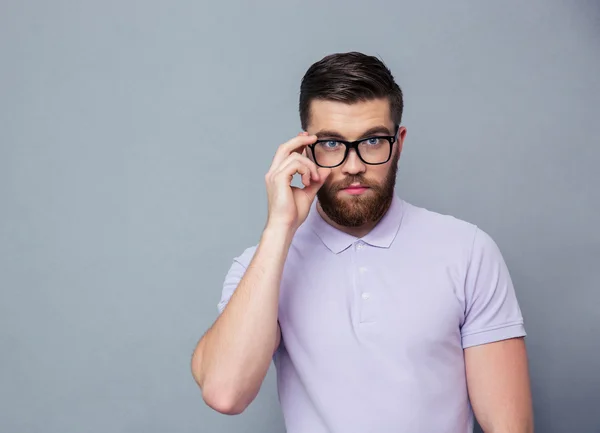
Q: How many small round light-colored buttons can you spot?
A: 3